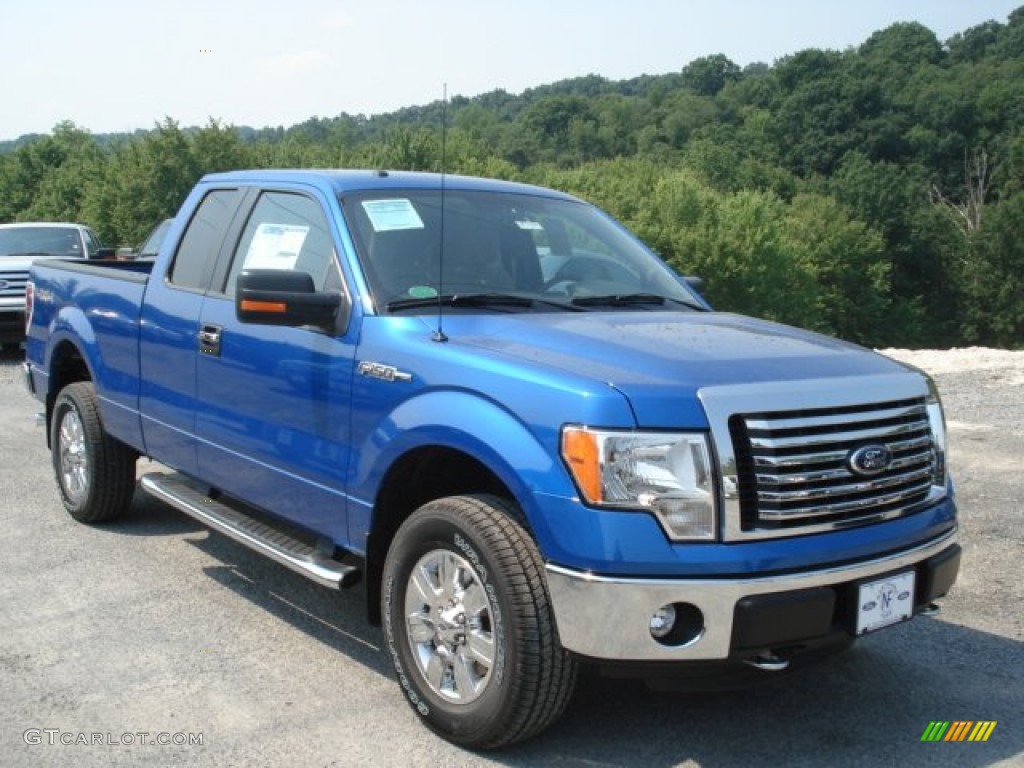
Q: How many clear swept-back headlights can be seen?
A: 1